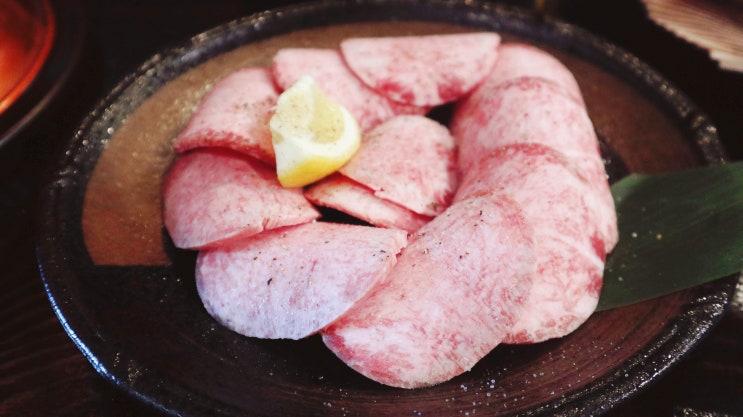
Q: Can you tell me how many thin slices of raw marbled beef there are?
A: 11